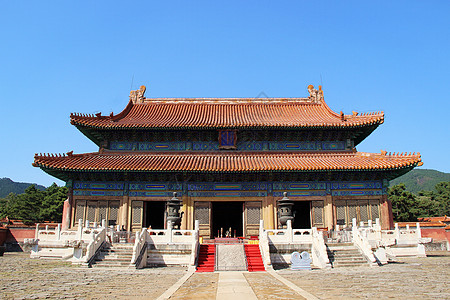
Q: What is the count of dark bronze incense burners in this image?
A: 2